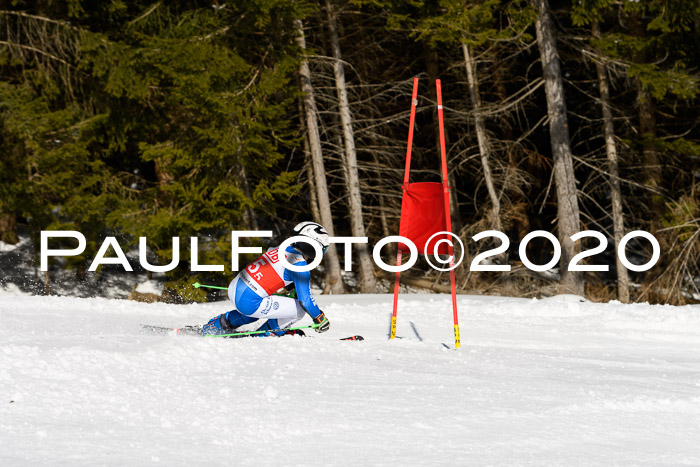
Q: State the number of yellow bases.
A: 2